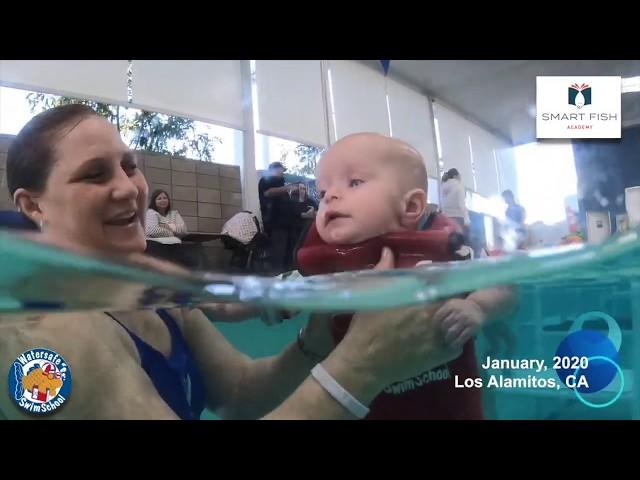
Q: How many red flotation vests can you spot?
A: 1